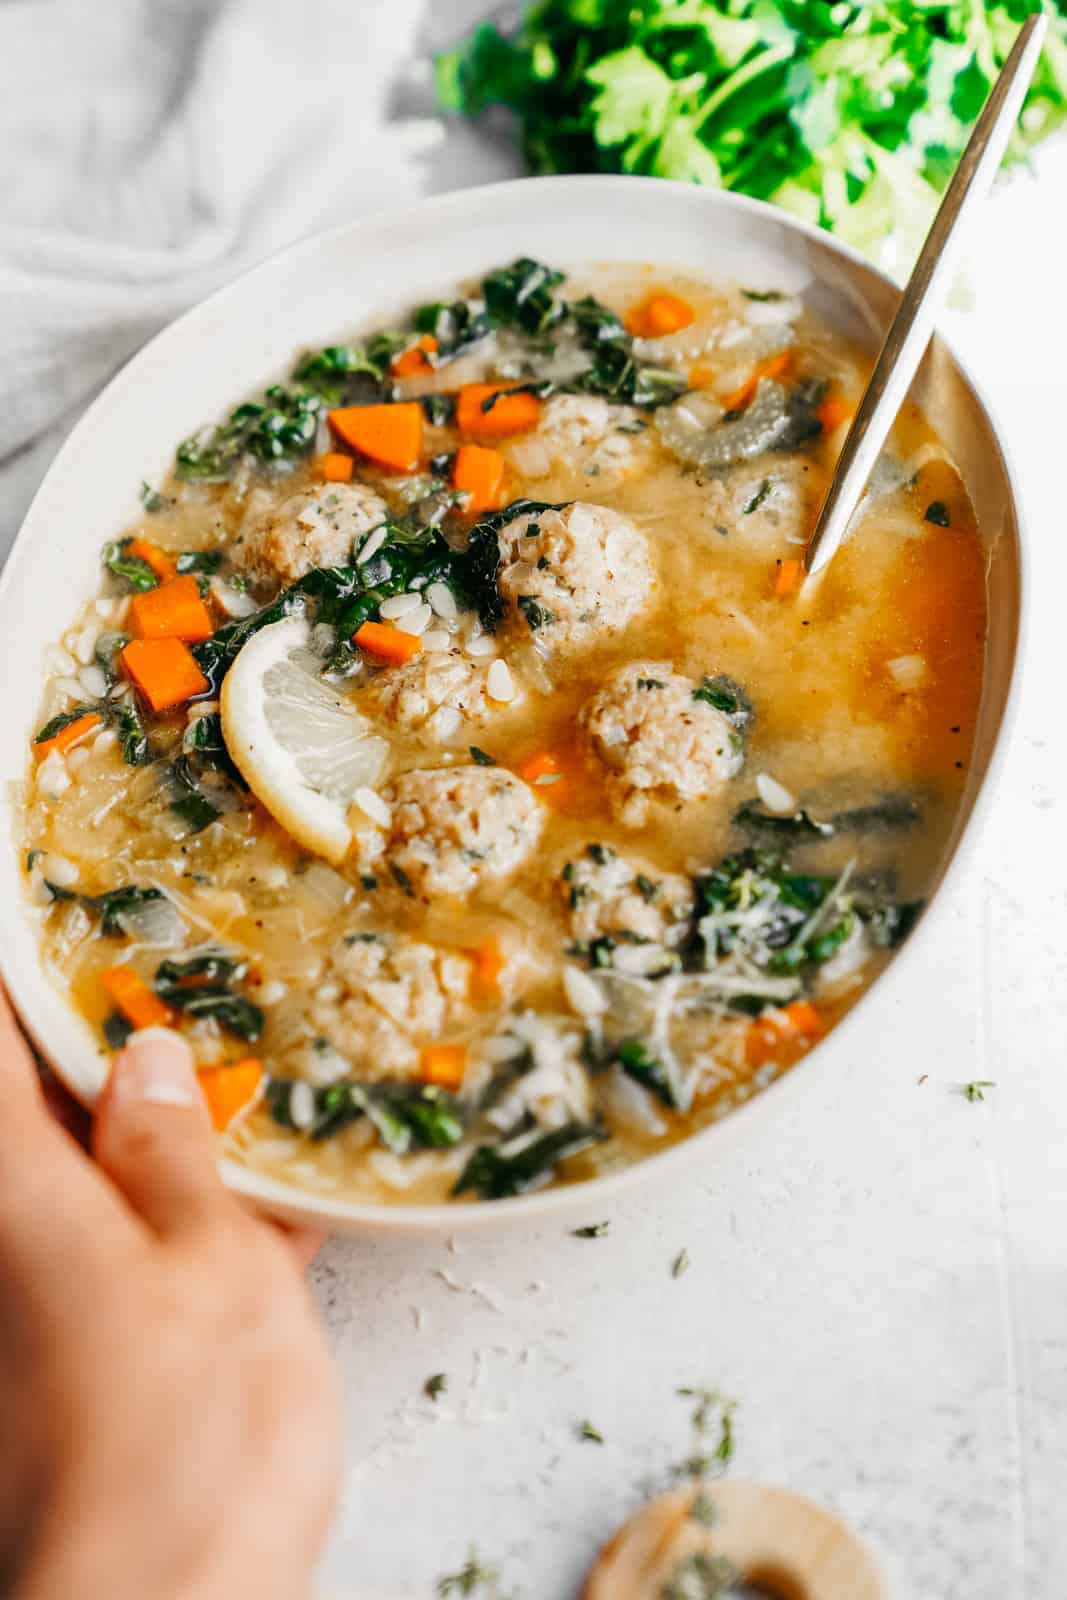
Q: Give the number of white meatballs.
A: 9